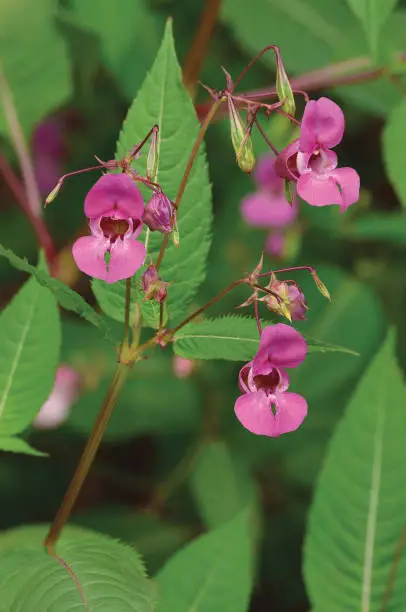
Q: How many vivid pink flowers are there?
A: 3